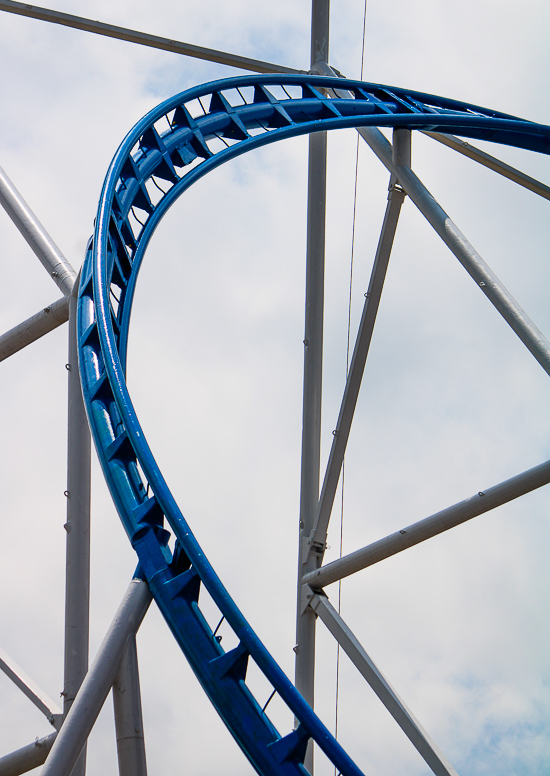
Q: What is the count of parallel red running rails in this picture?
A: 0